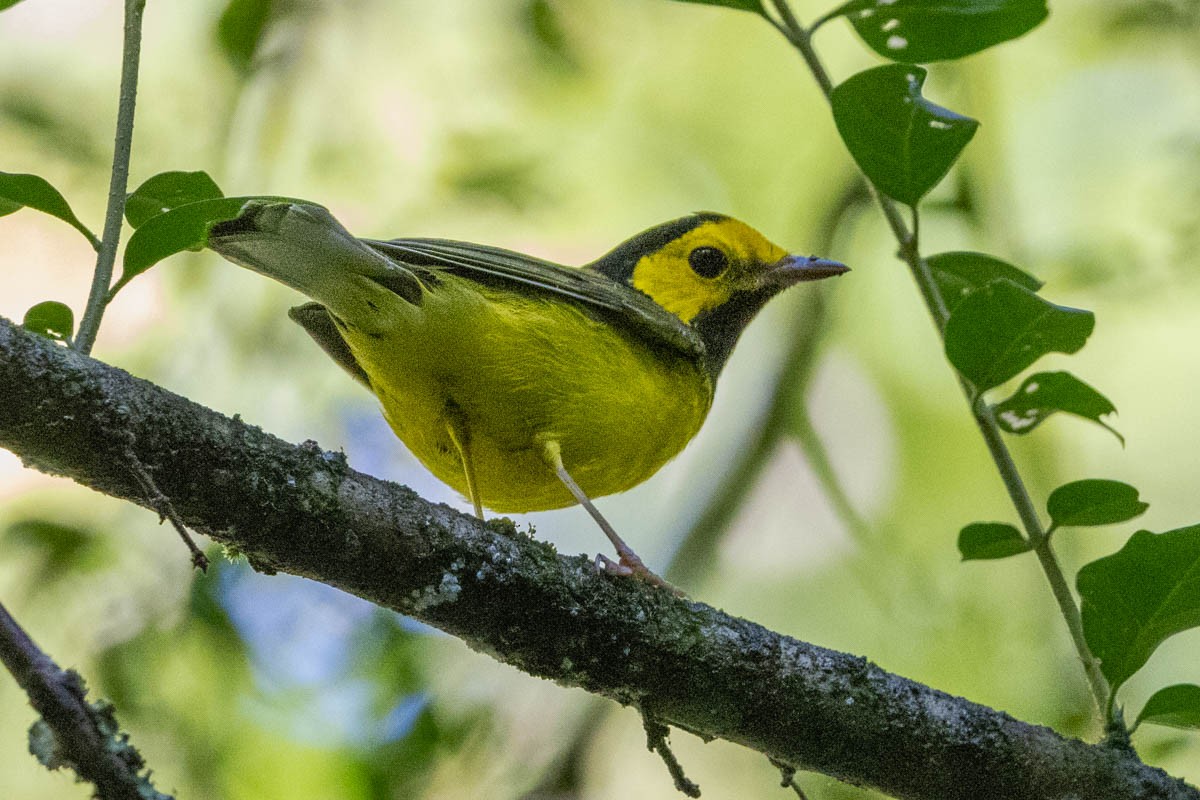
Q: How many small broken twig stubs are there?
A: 3